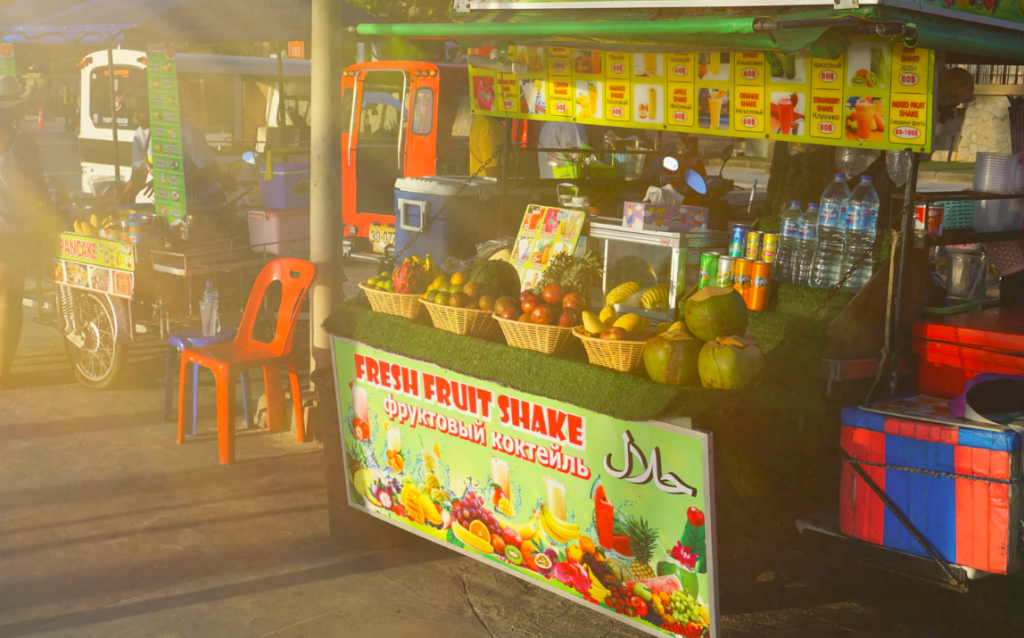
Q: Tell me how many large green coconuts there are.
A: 3